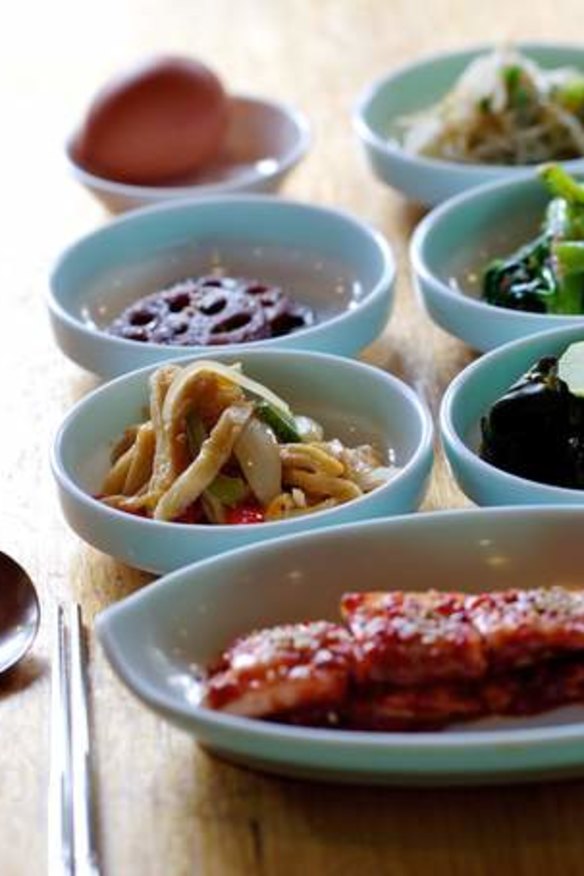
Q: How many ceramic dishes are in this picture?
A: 7